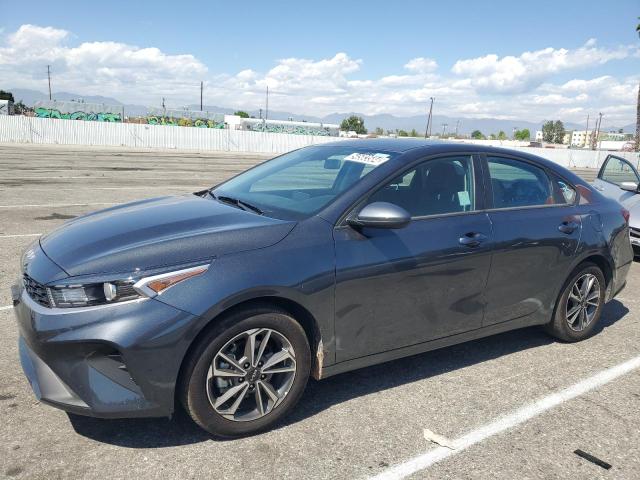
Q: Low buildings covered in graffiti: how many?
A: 3